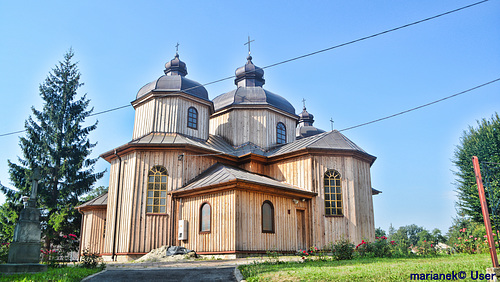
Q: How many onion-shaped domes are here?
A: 3